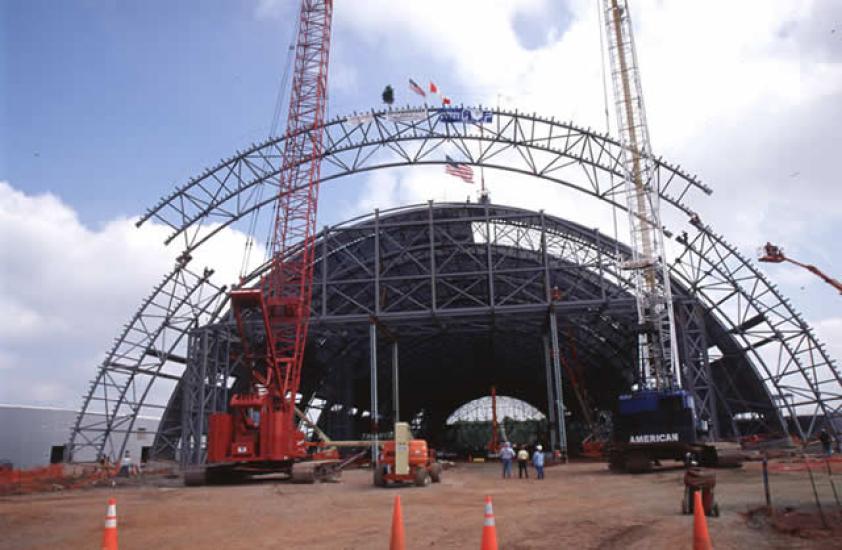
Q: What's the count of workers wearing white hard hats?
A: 2